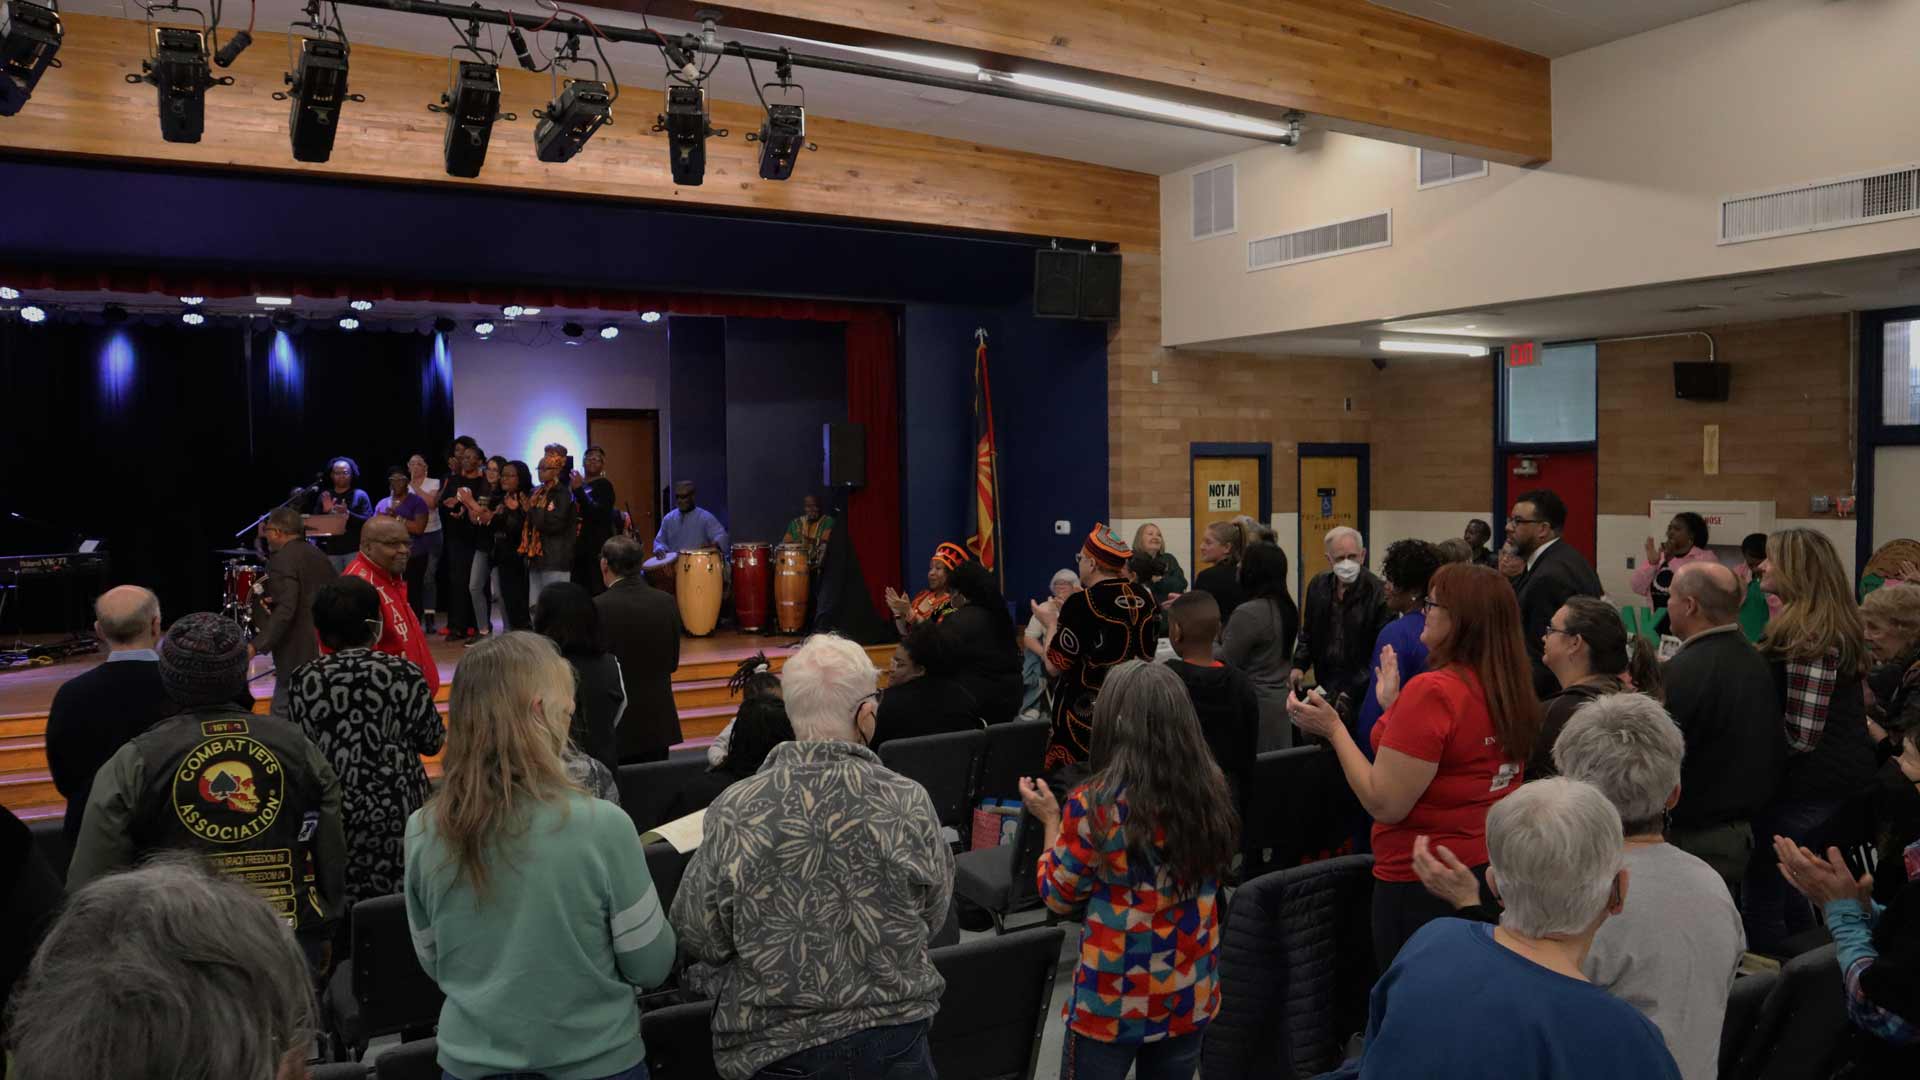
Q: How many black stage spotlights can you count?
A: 7